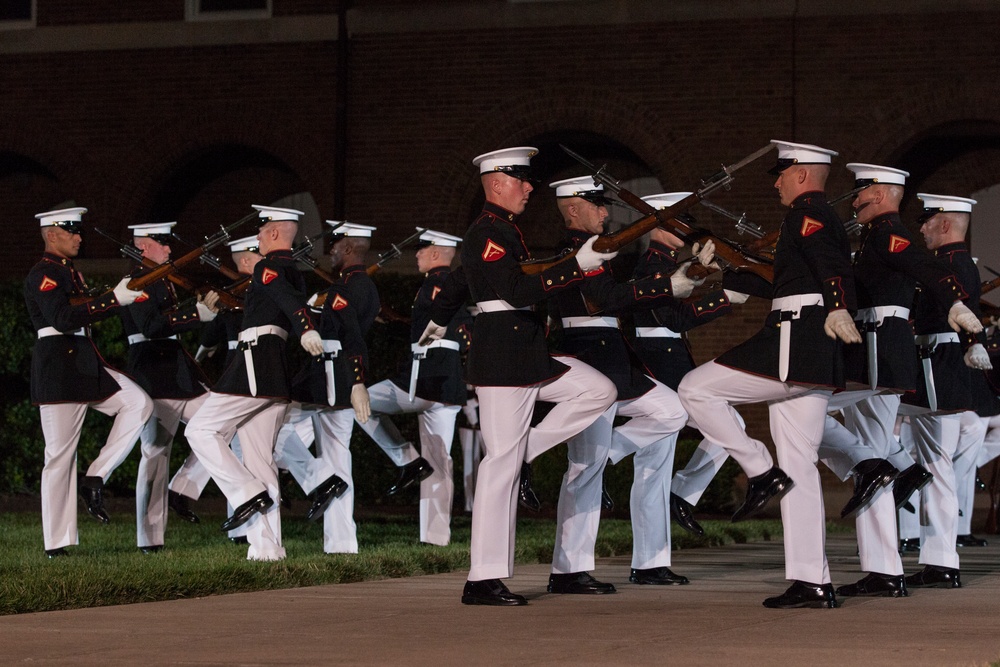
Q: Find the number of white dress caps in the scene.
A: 12